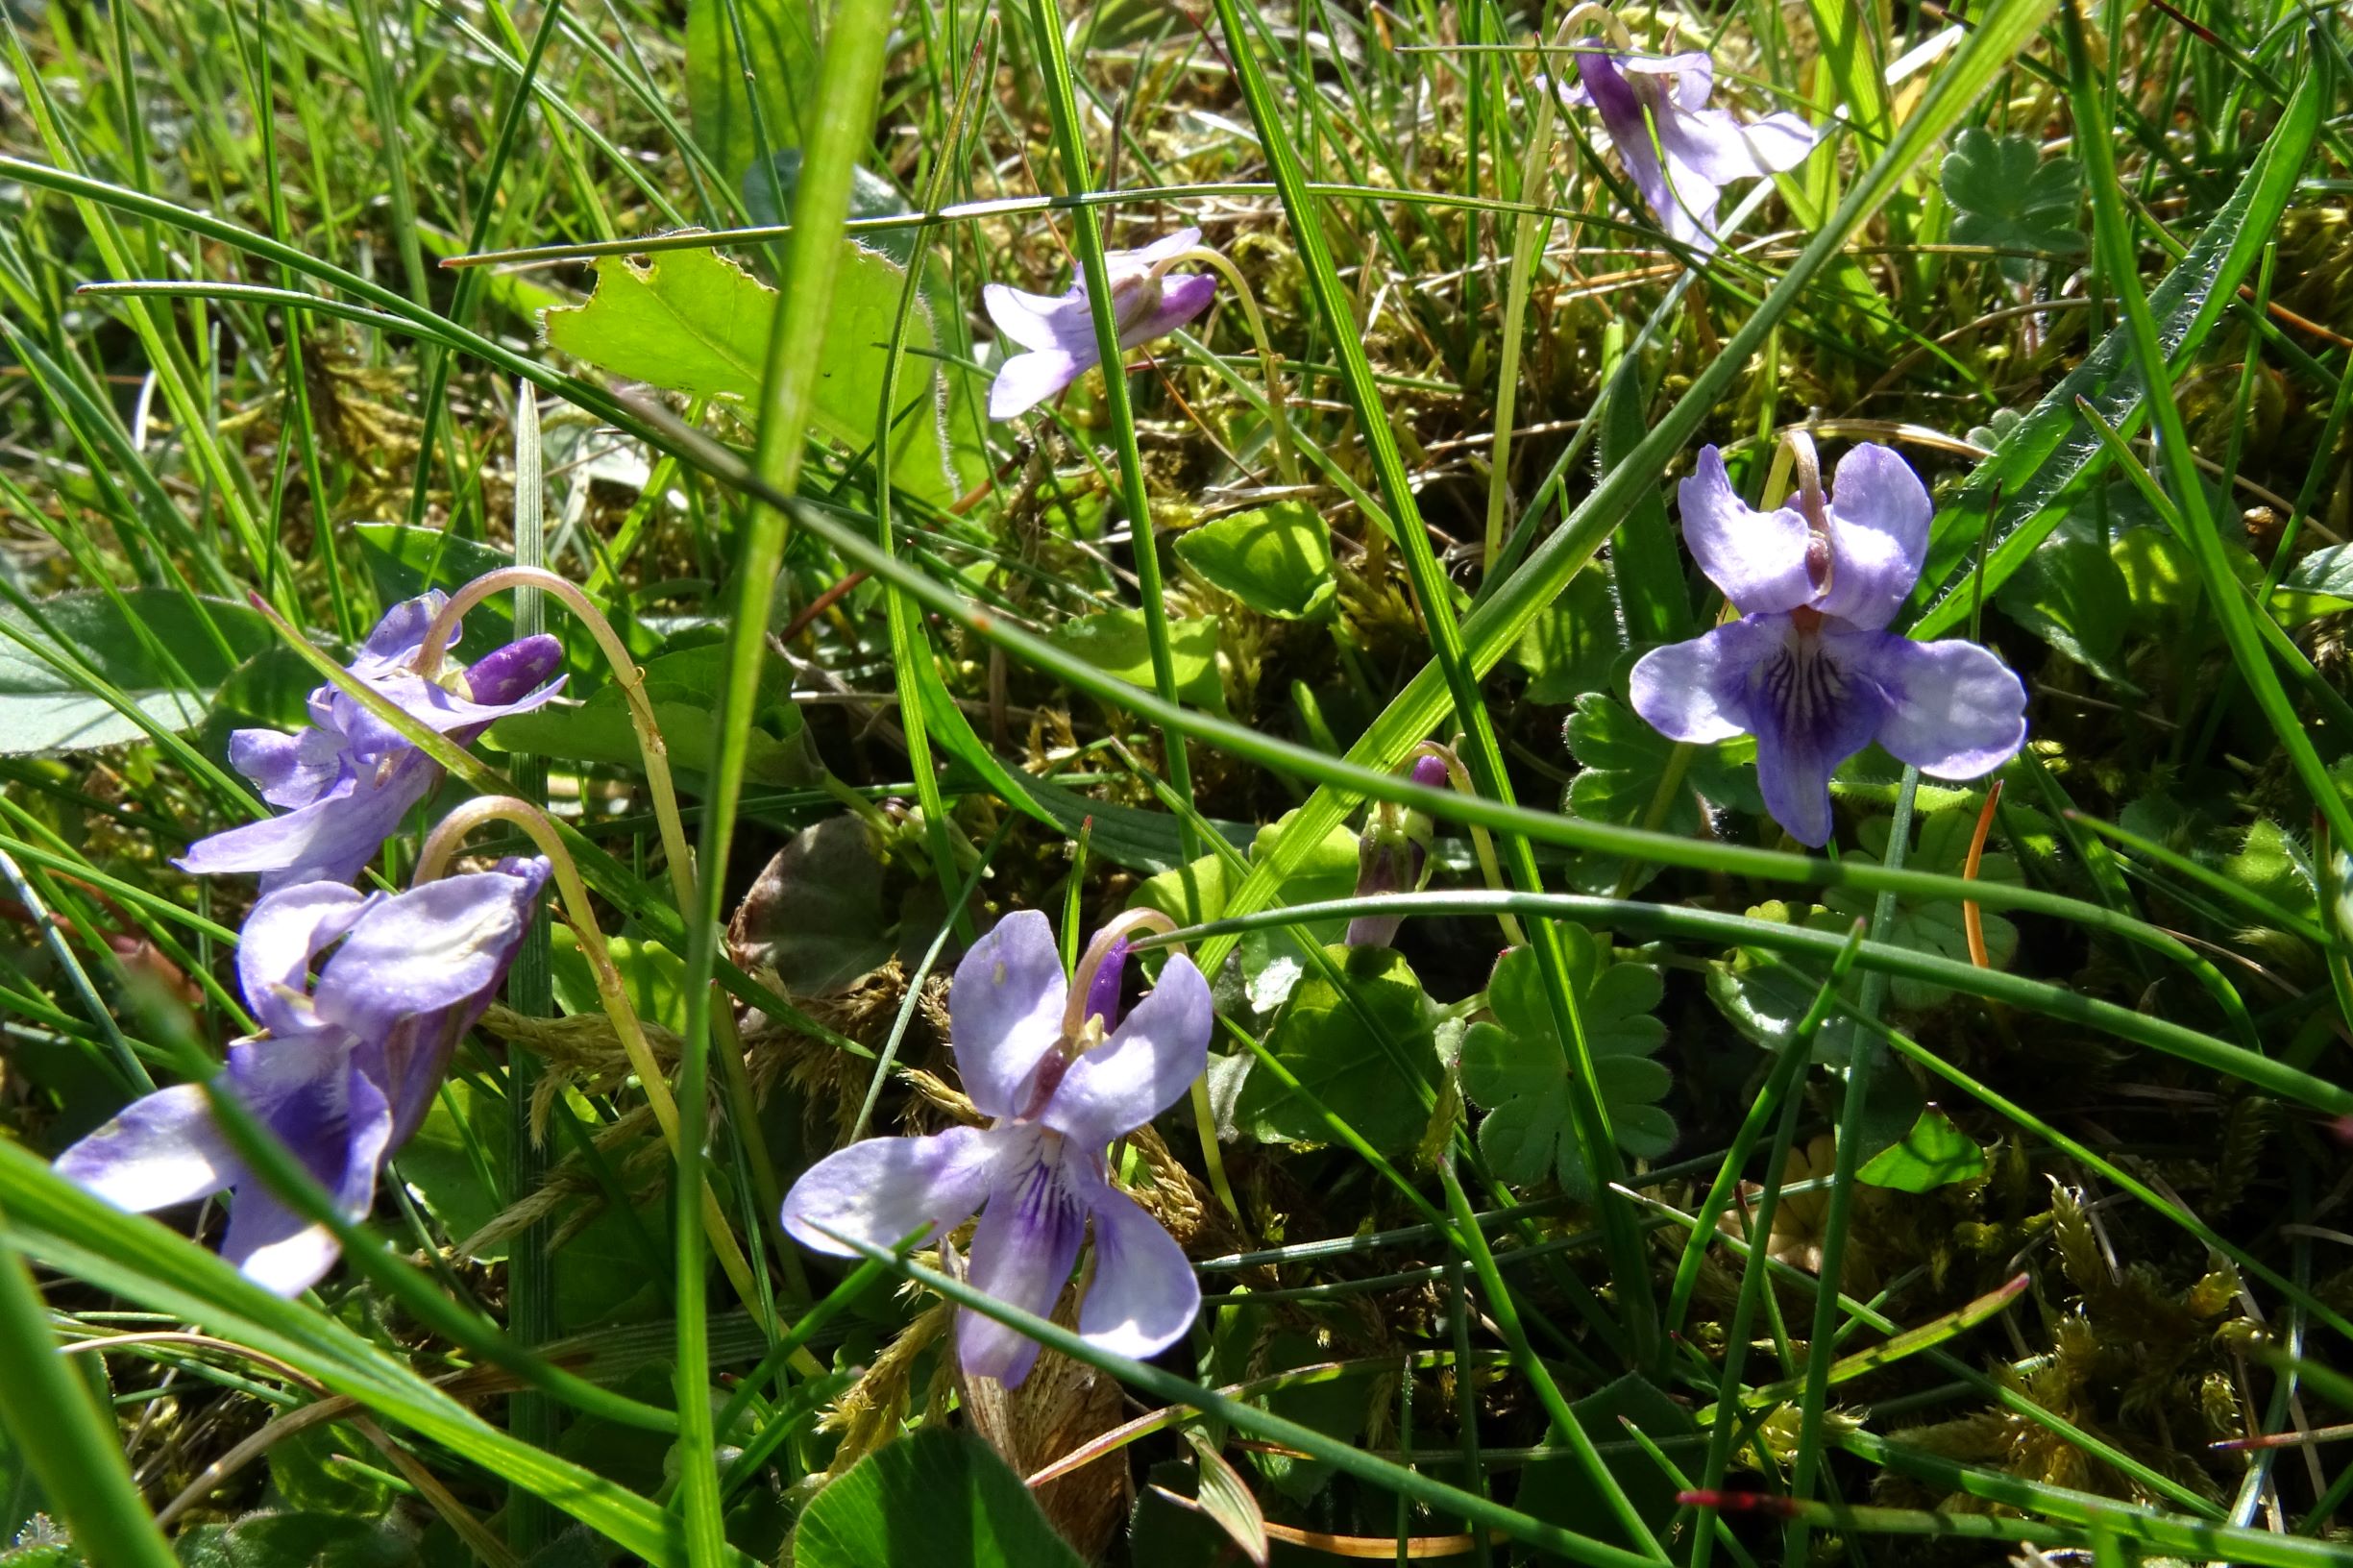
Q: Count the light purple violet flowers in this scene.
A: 6